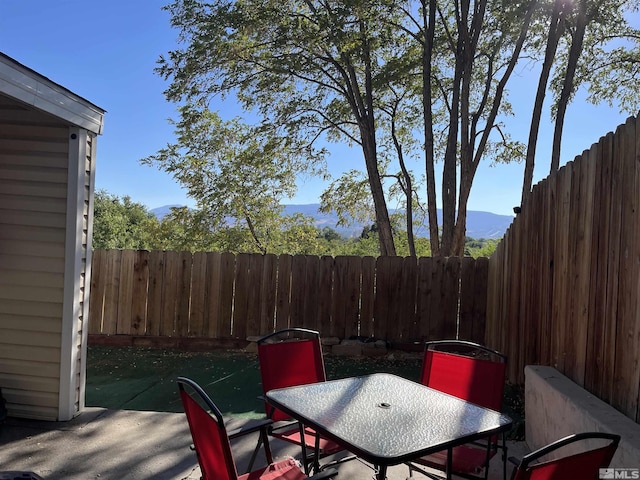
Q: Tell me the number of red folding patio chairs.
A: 4